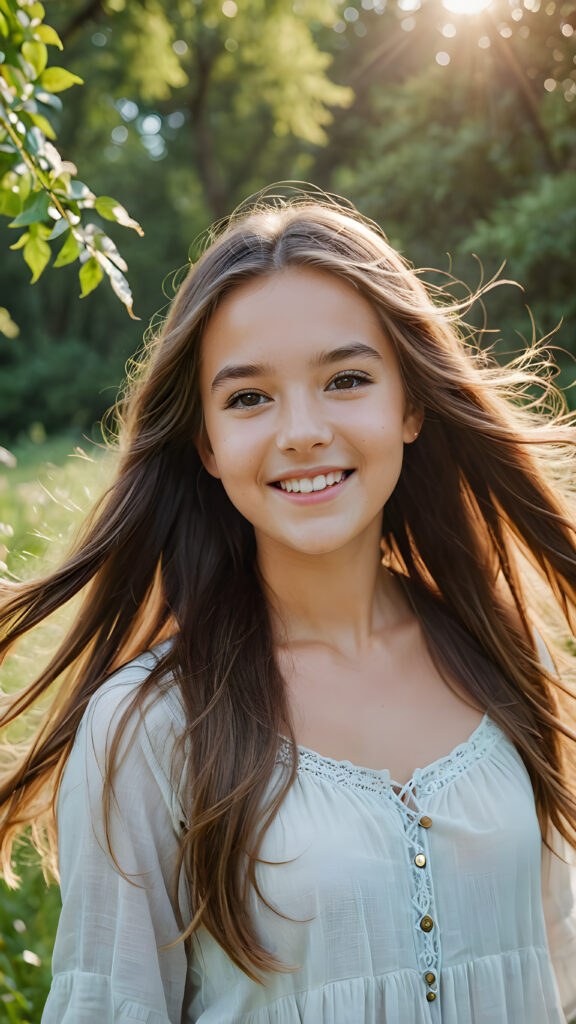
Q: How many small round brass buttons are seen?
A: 5